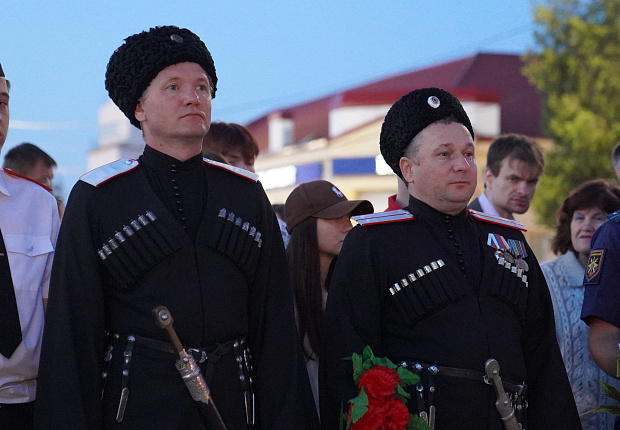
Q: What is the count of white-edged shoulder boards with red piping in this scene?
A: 4